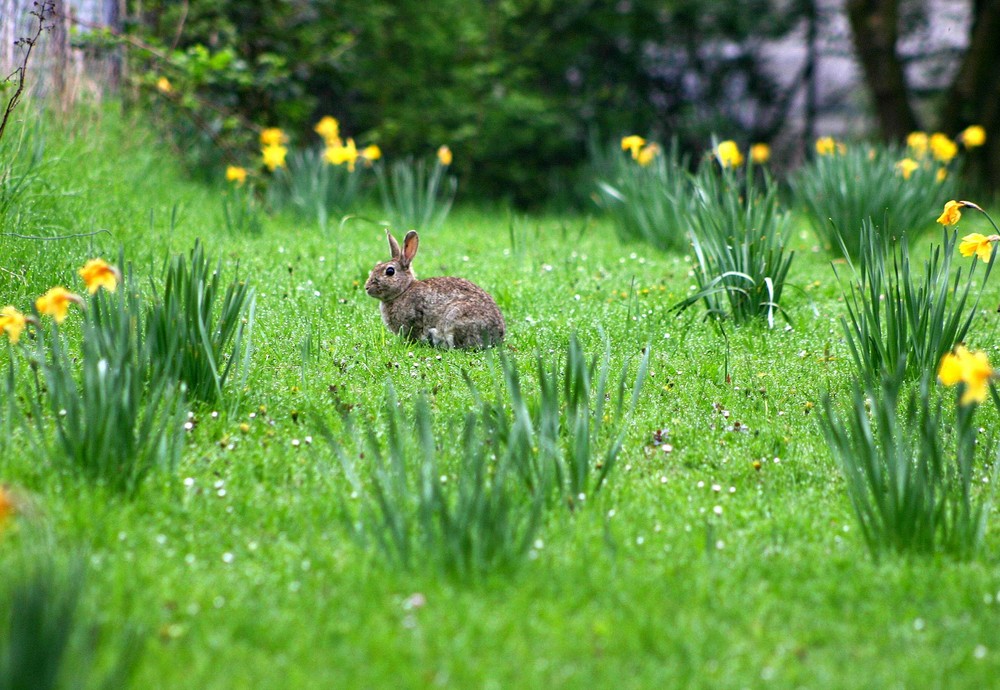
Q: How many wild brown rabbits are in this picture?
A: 1